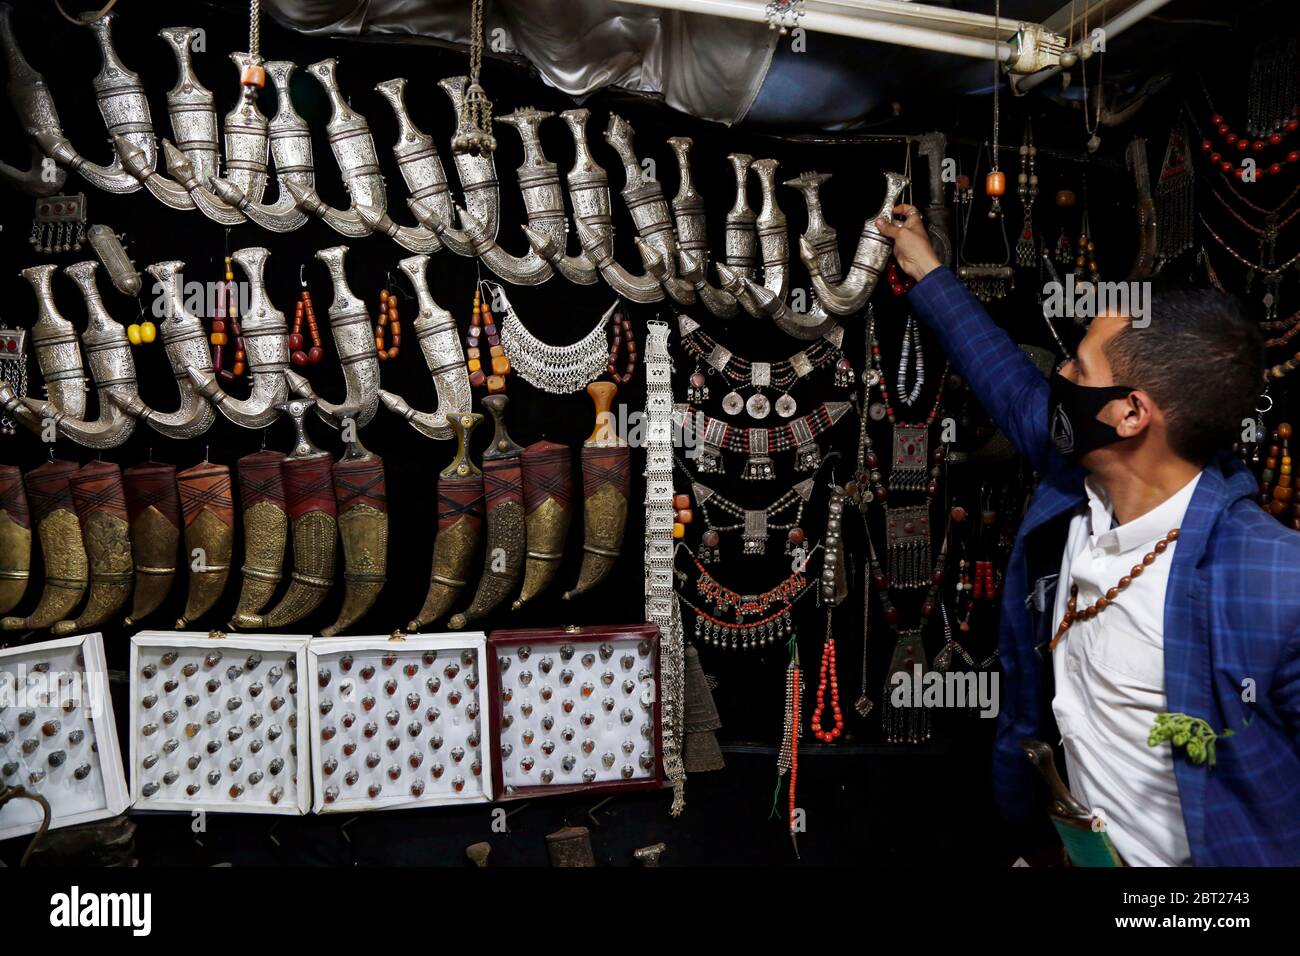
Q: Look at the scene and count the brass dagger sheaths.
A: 12